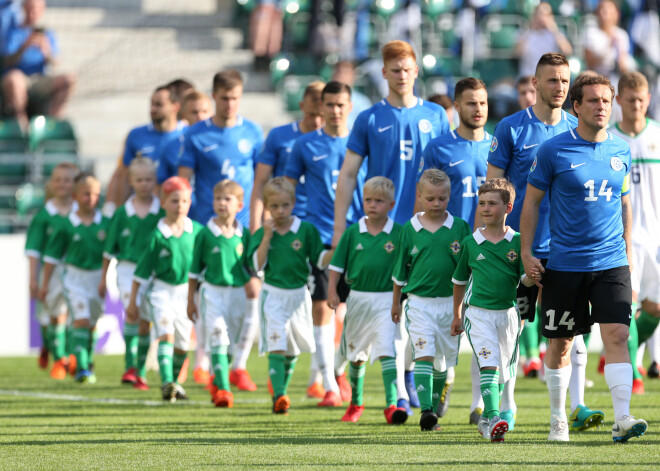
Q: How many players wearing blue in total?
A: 9